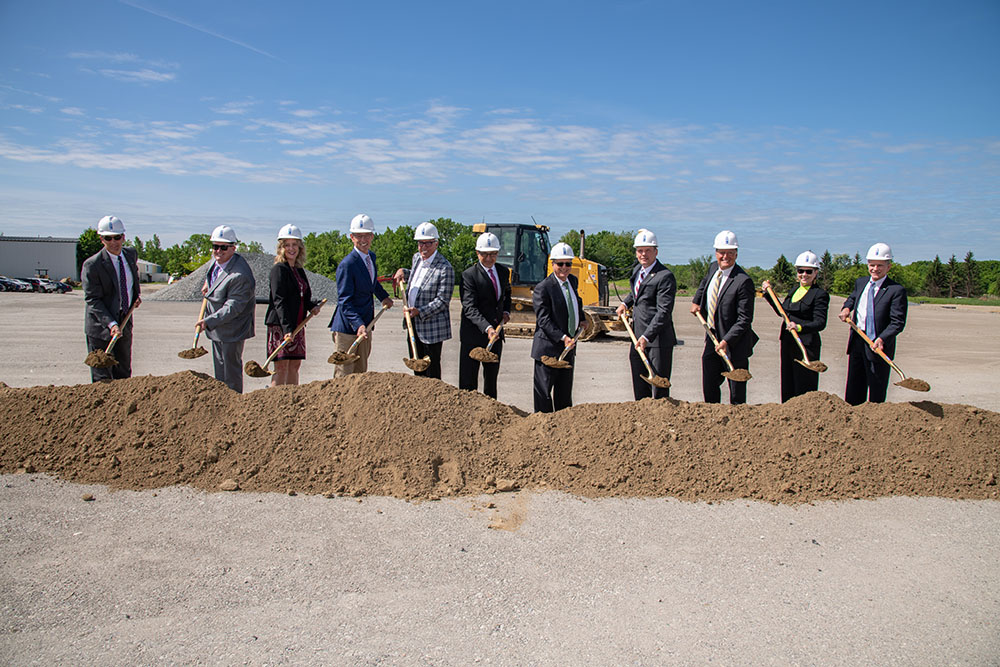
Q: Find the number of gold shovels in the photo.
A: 11